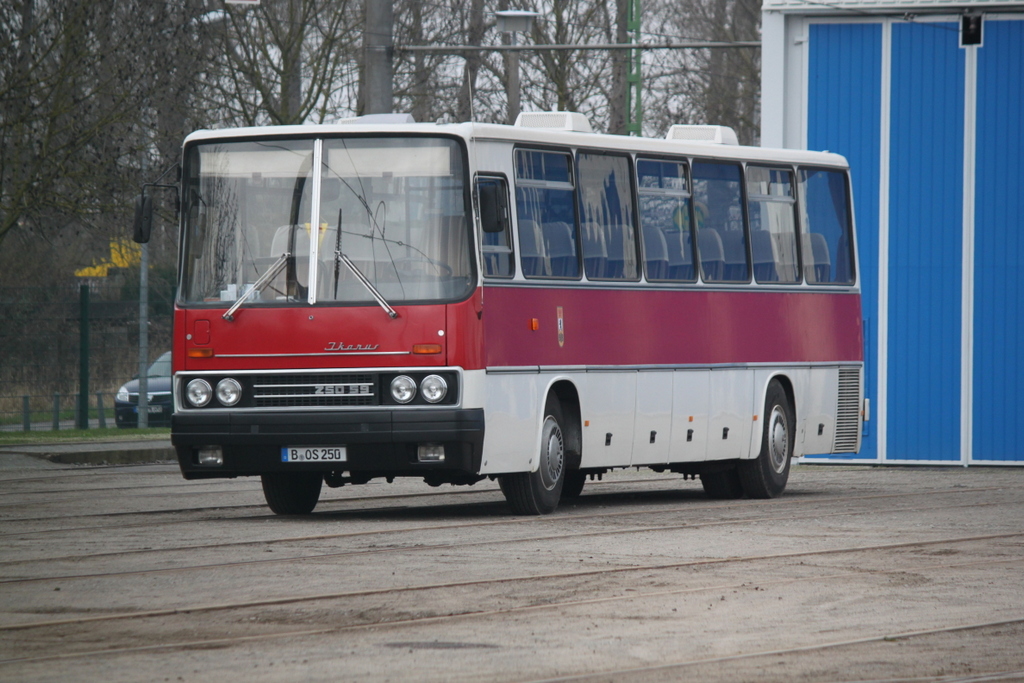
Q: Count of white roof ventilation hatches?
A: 3